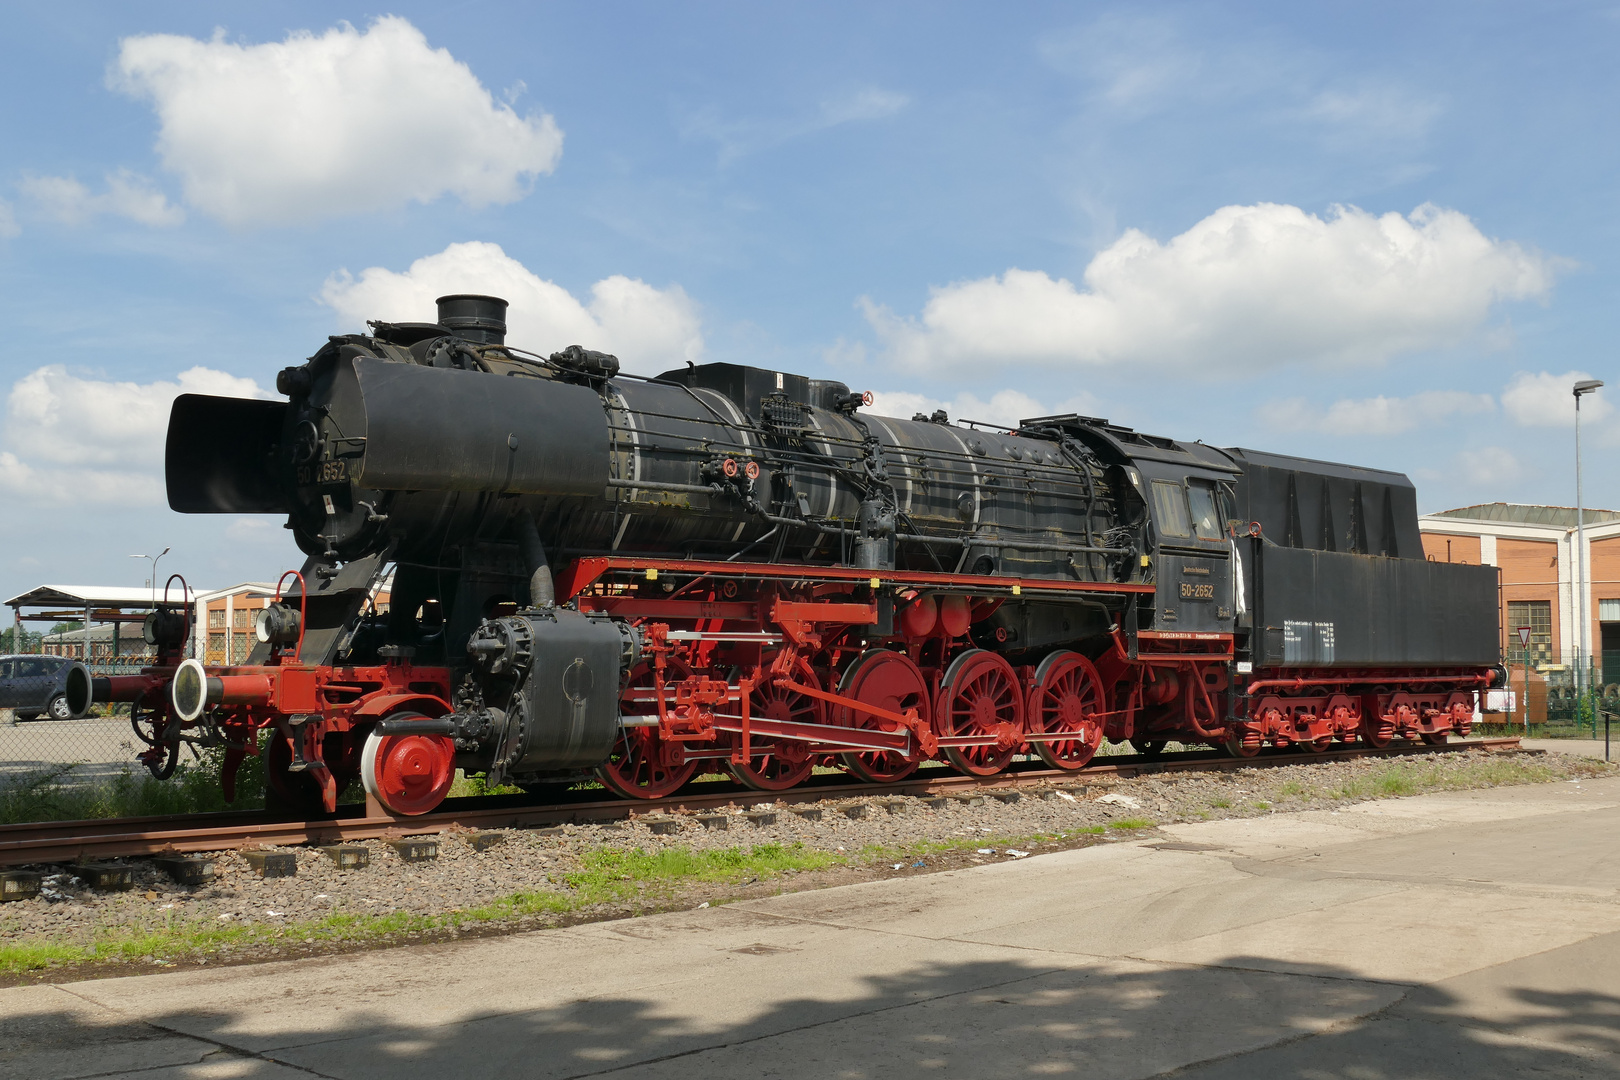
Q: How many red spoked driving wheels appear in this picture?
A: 5